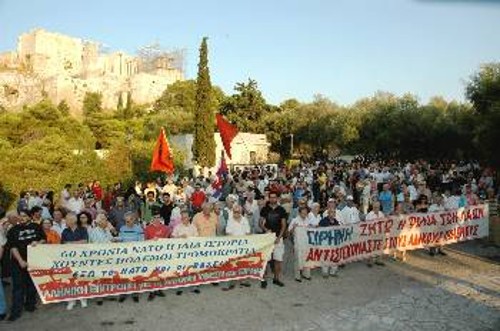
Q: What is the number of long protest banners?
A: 2